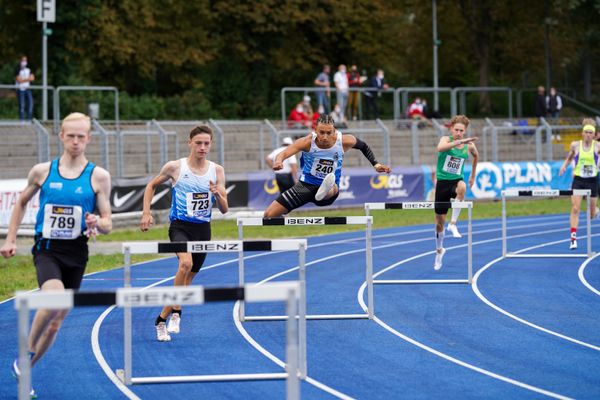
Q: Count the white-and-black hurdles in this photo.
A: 5